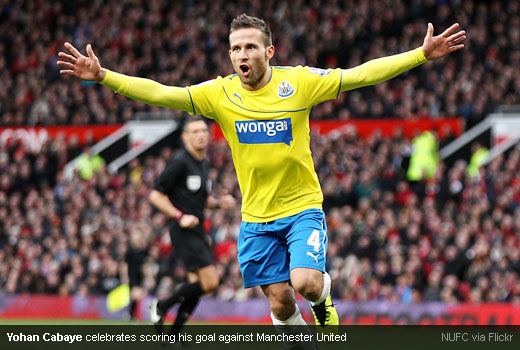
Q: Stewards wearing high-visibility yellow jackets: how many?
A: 3